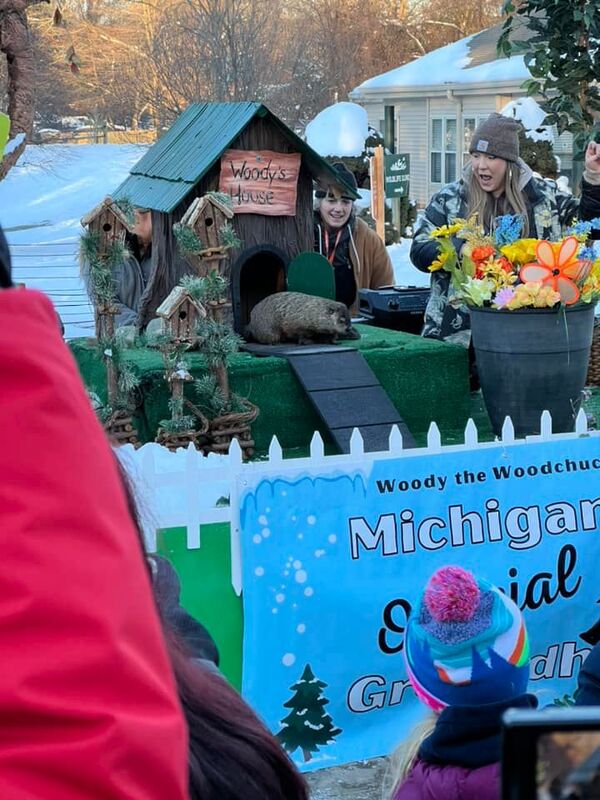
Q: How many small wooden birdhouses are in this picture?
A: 3